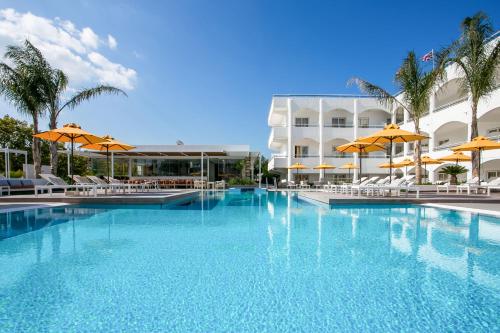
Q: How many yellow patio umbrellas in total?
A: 12